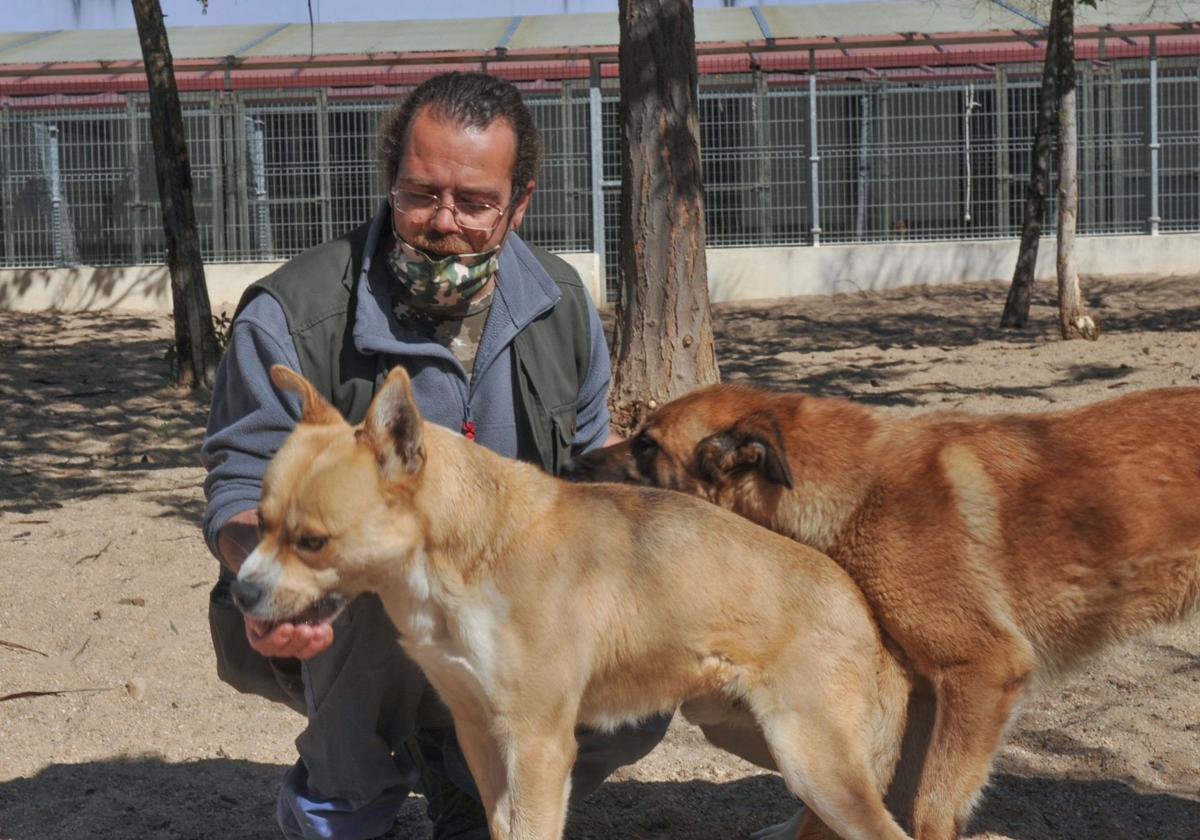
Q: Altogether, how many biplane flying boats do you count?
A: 0